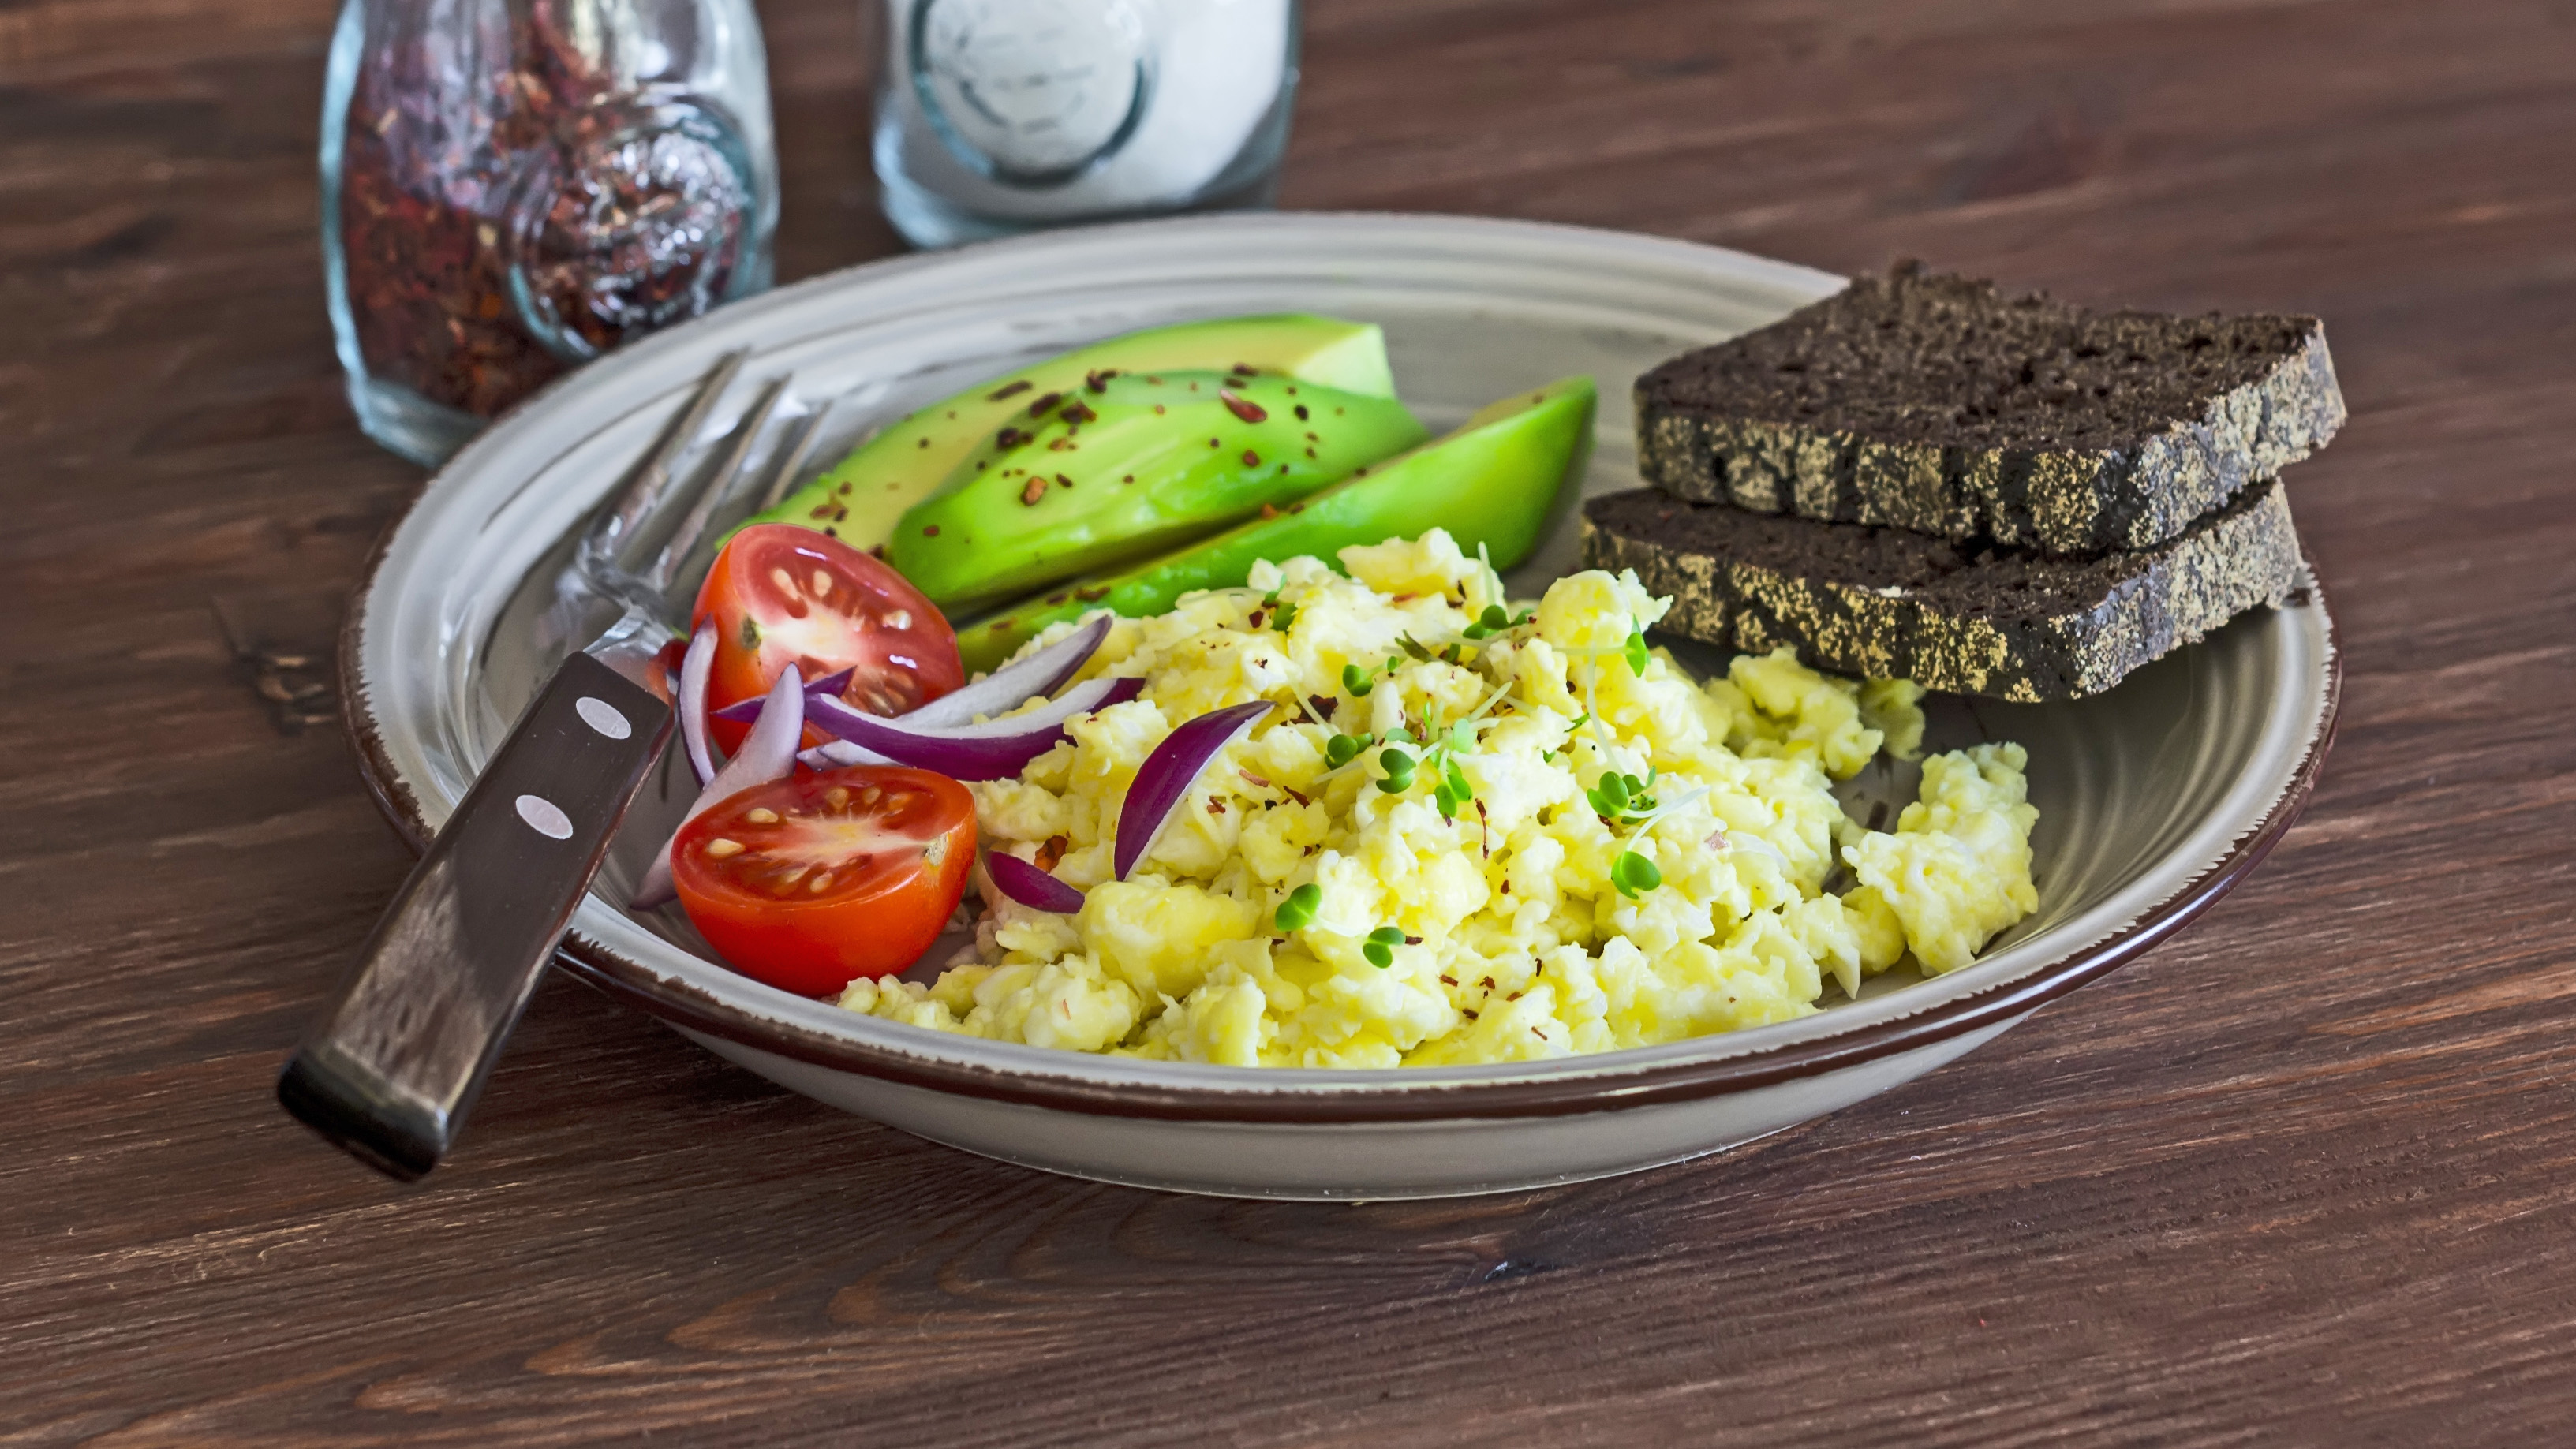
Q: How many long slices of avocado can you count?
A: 3